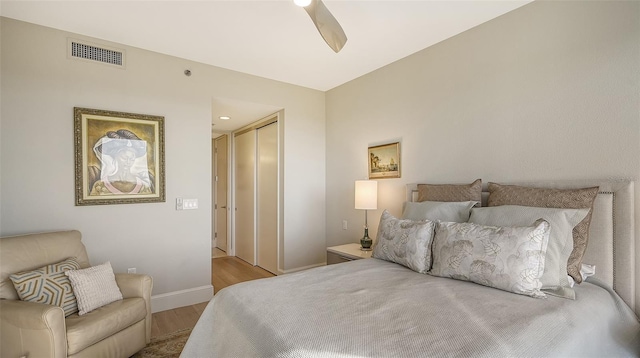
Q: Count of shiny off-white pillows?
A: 2